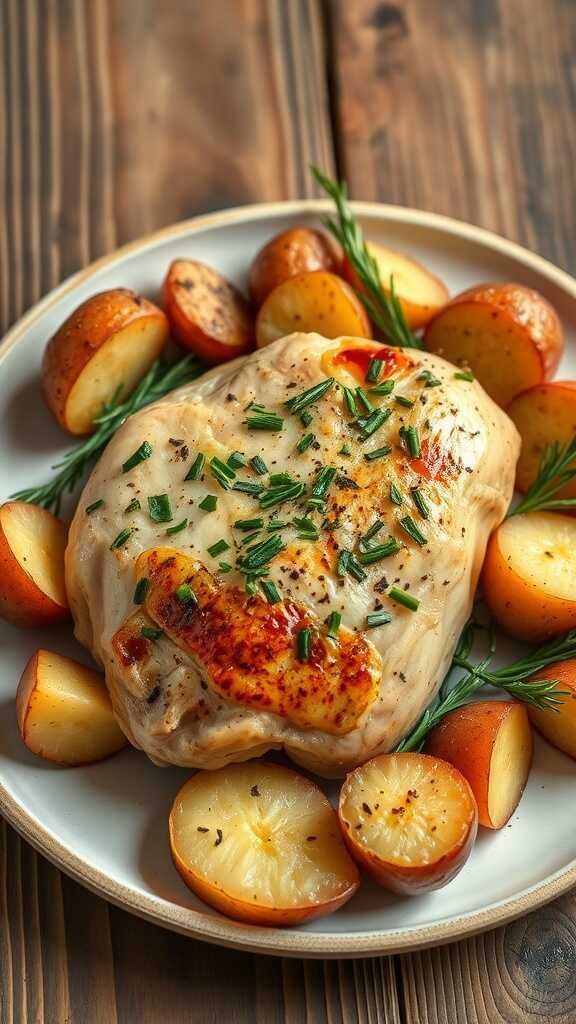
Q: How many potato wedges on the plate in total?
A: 14